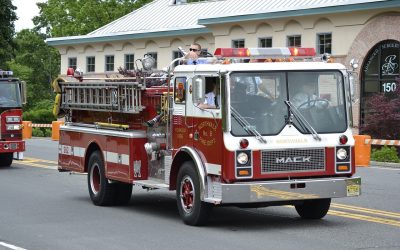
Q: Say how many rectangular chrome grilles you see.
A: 1